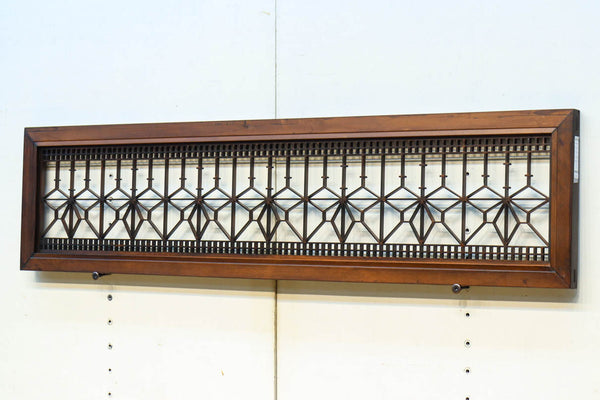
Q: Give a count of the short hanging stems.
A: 14